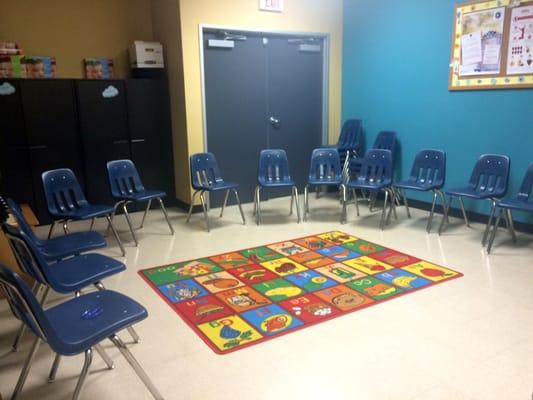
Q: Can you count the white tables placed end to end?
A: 0